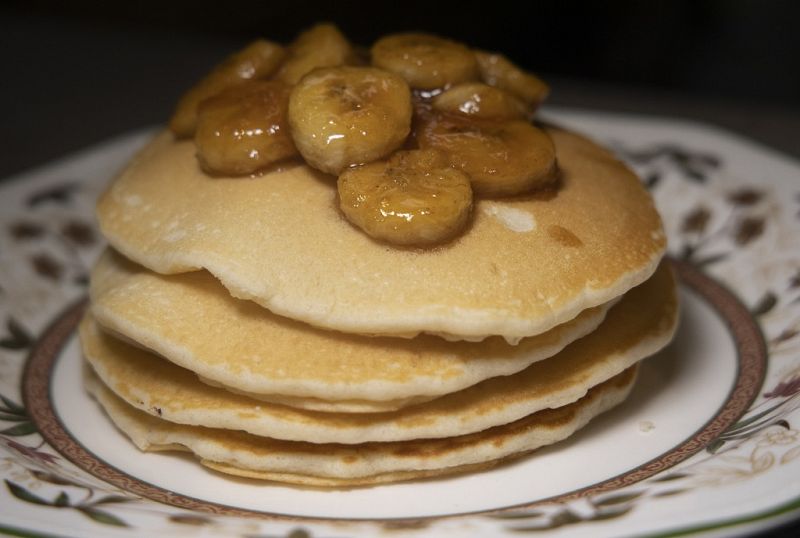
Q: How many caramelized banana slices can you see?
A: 9